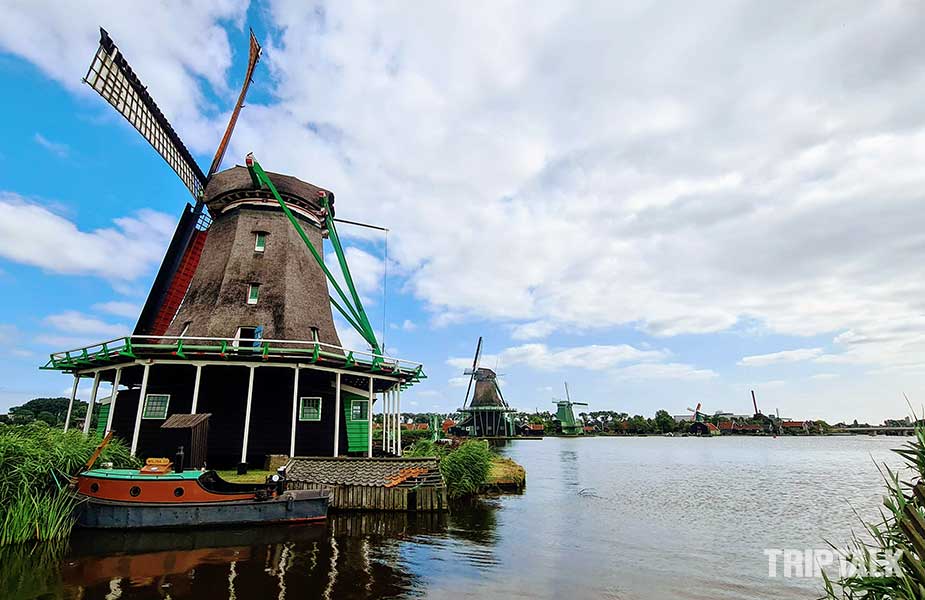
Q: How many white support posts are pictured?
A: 13